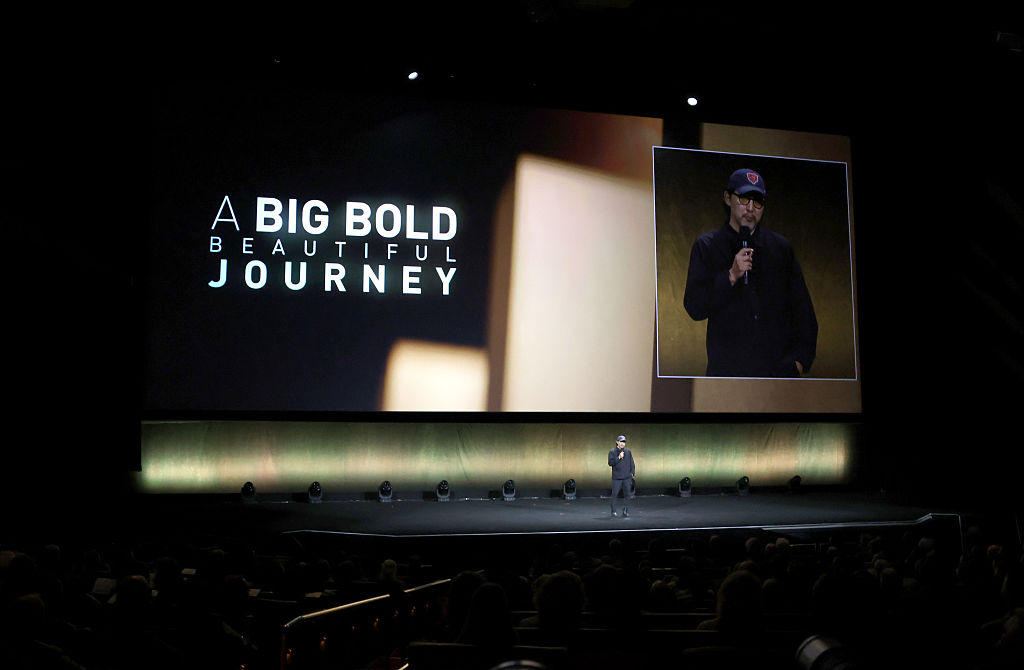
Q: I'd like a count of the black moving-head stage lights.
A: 10